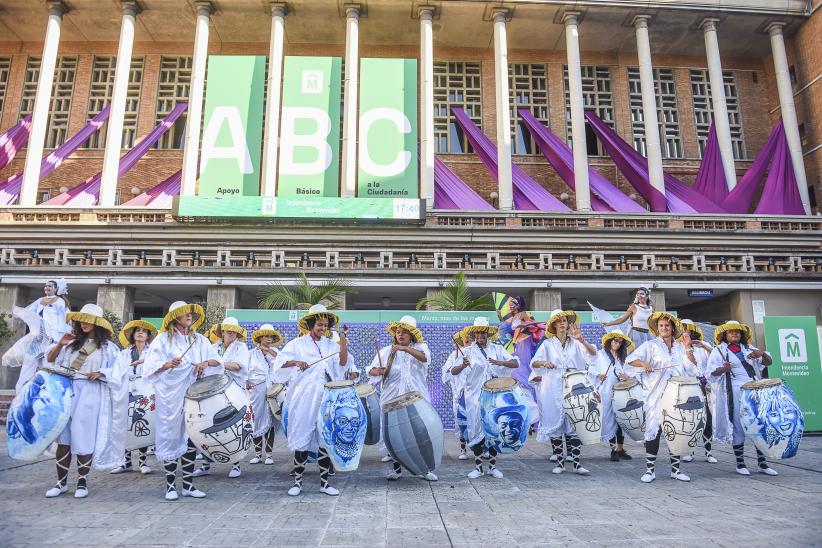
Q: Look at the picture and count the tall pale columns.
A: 11